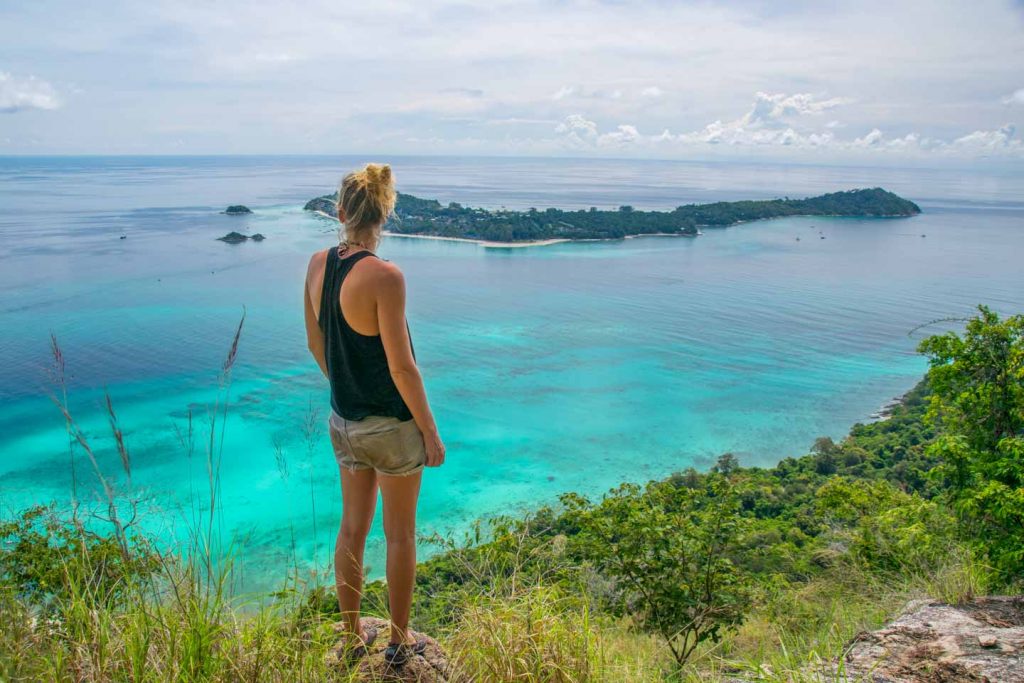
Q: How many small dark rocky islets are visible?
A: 3